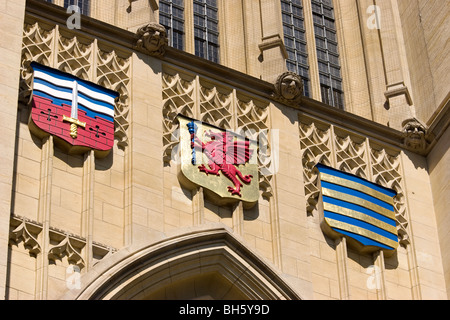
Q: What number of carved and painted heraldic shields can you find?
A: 3